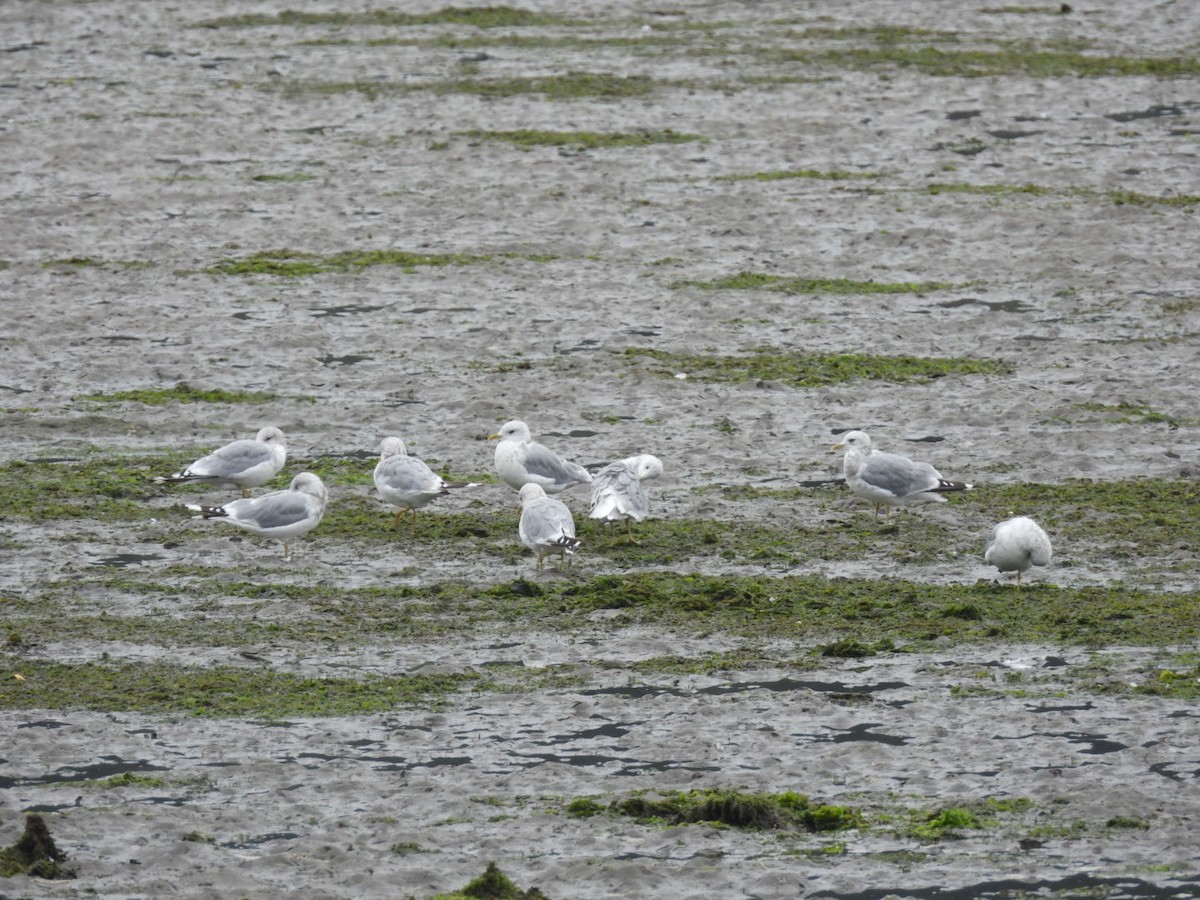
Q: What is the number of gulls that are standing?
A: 8